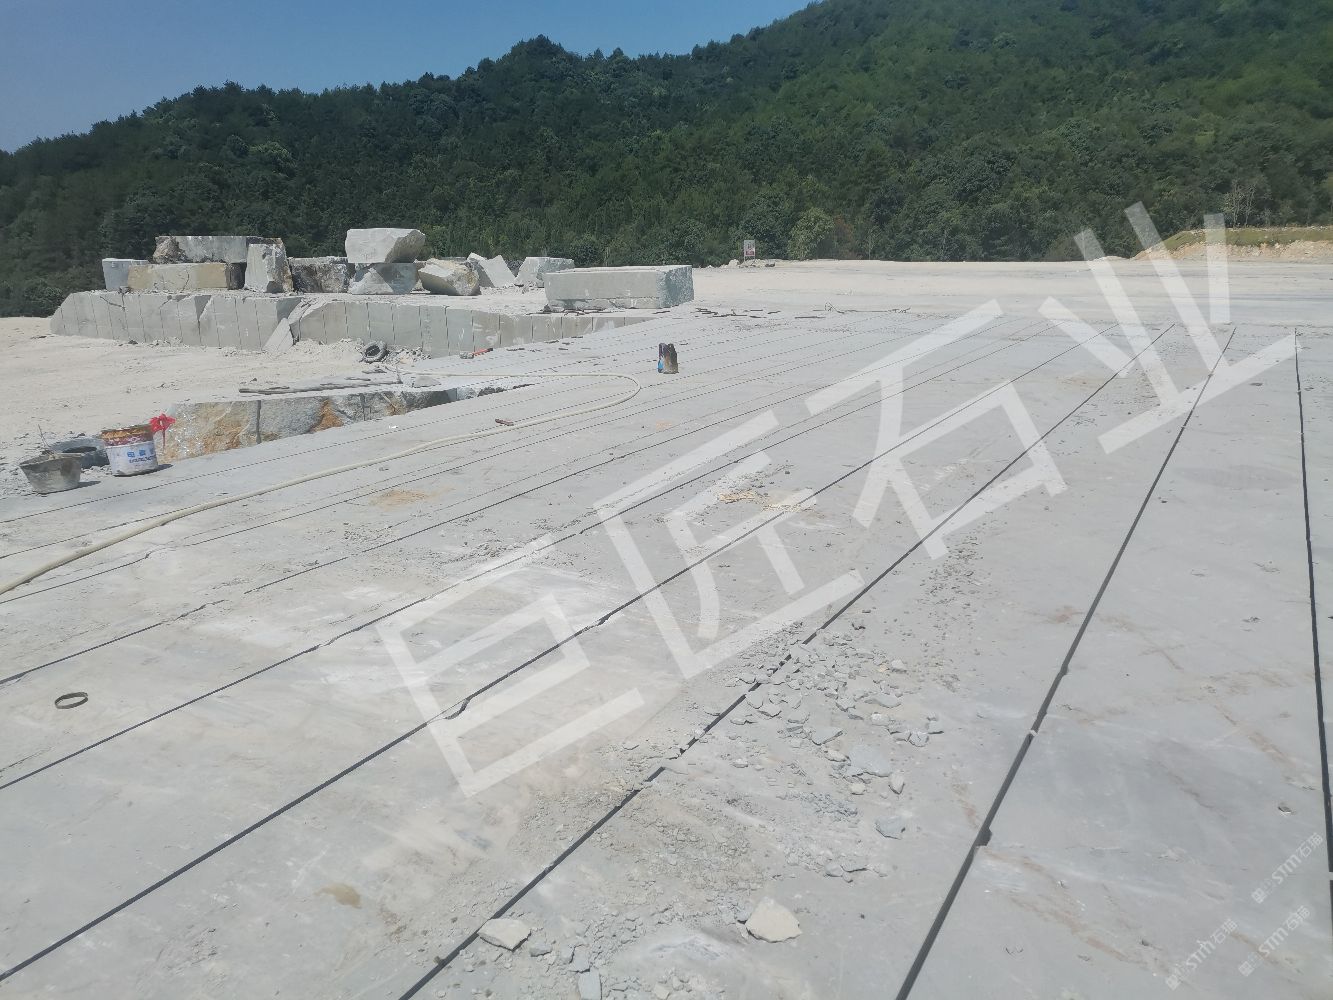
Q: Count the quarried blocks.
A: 11